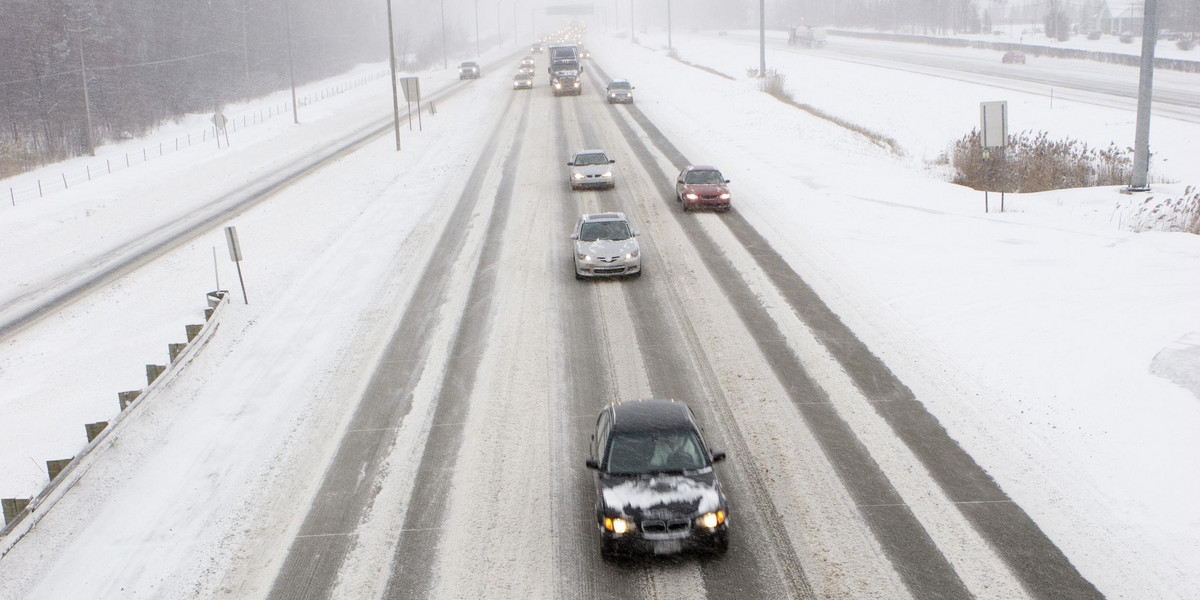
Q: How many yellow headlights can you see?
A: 2